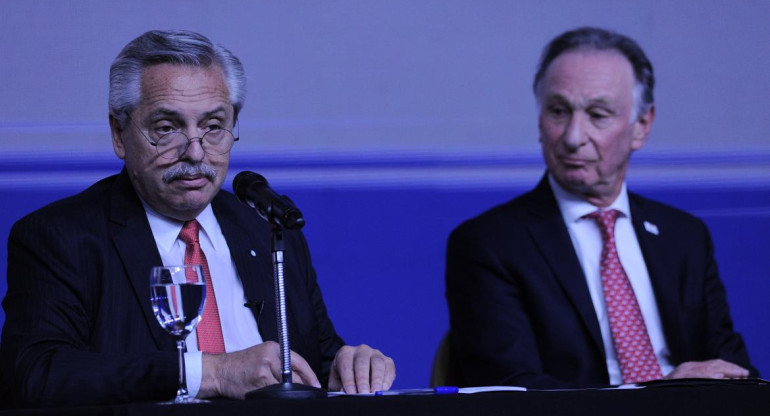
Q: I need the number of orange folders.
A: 0